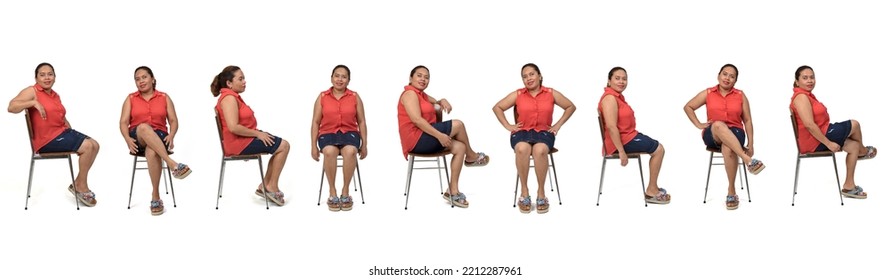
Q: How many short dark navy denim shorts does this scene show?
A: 9